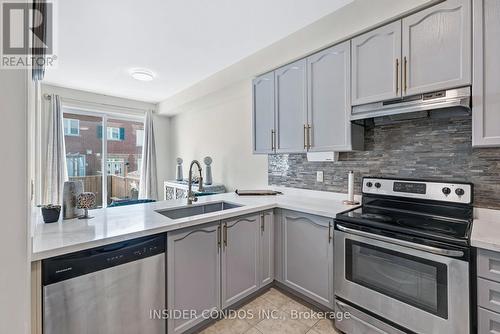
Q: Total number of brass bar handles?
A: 9